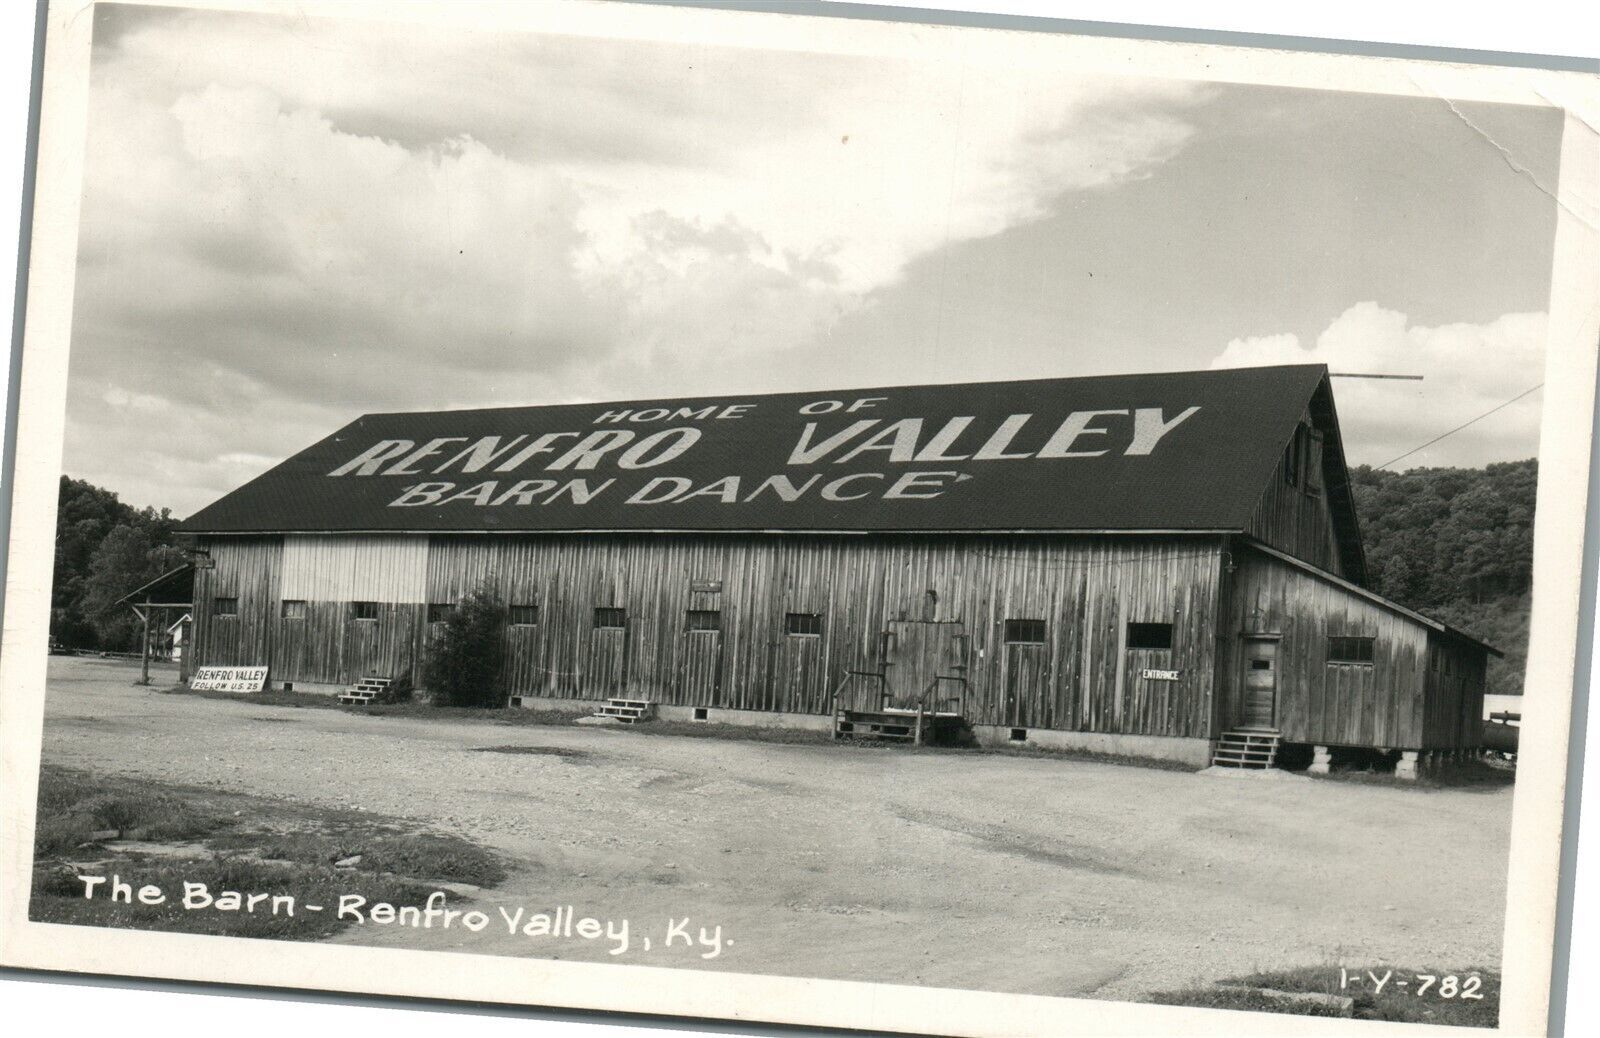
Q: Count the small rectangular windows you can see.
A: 11